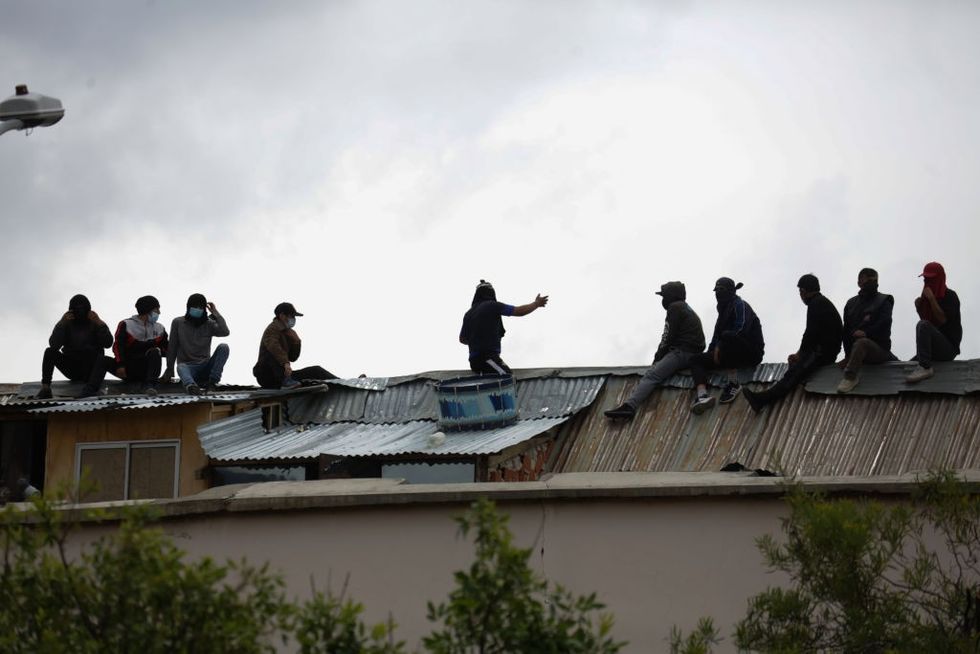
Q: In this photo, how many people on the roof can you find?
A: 10